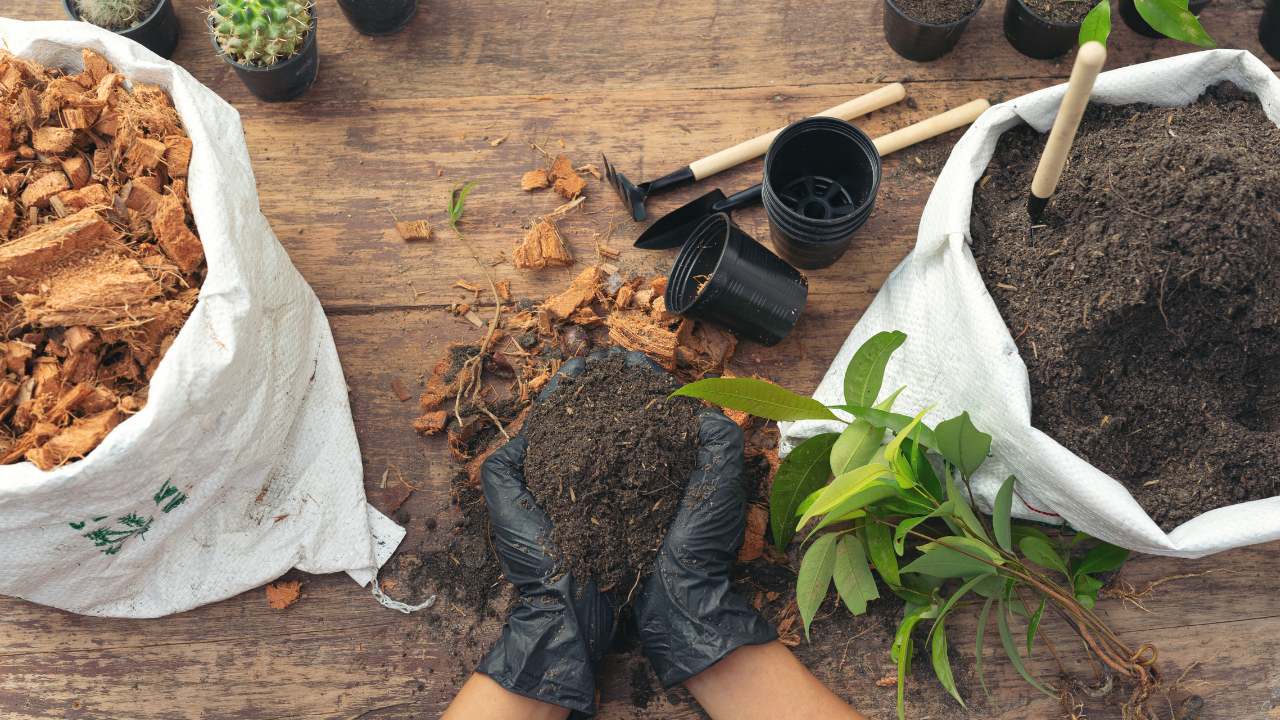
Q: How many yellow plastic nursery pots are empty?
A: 0